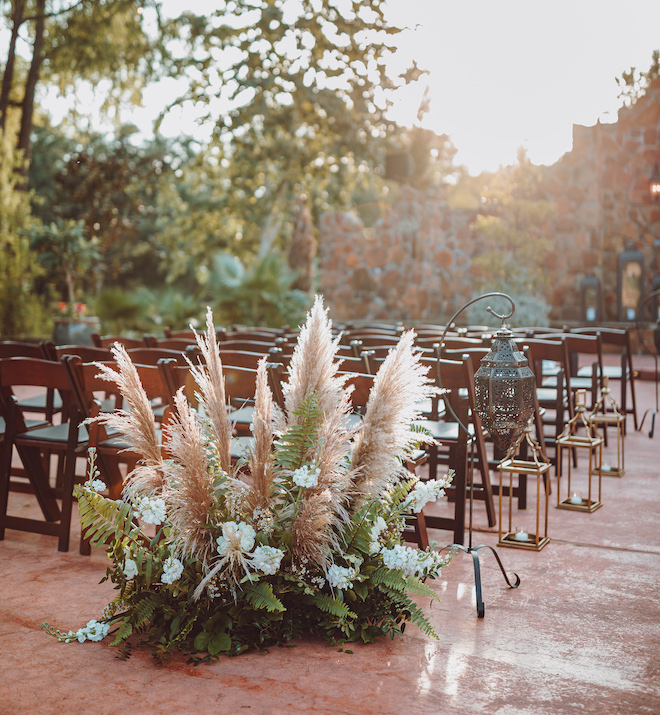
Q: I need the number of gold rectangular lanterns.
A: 3